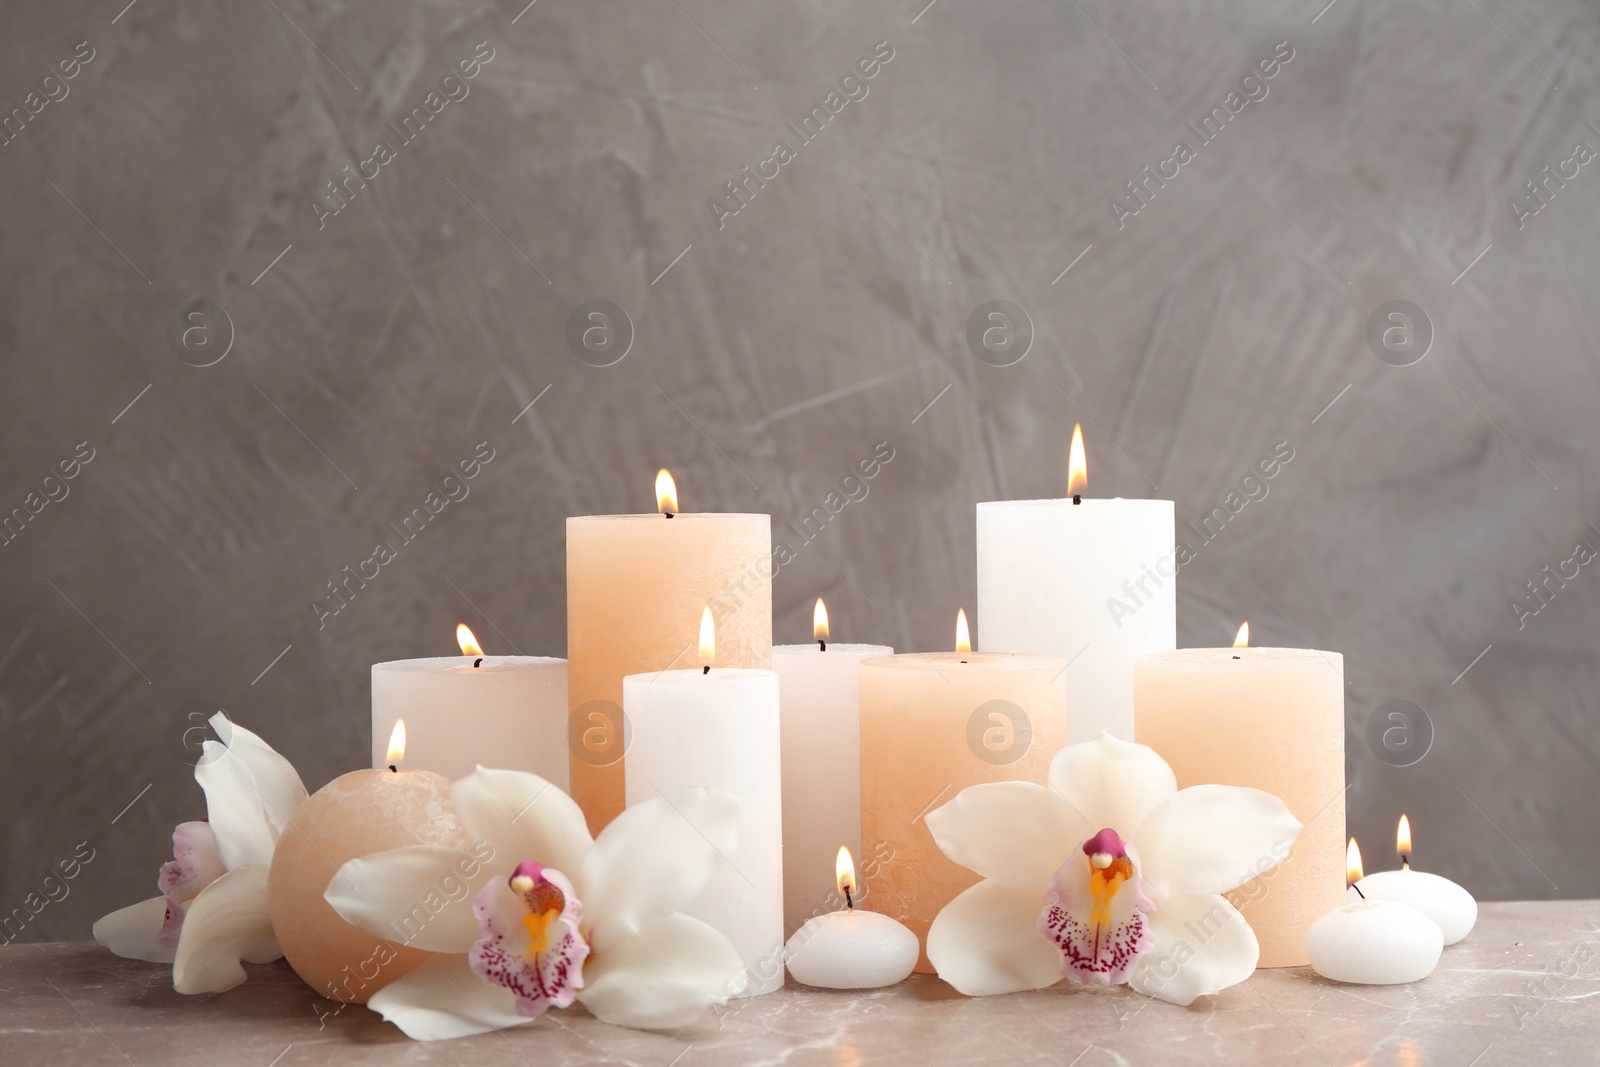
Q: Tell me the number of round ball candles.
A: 1